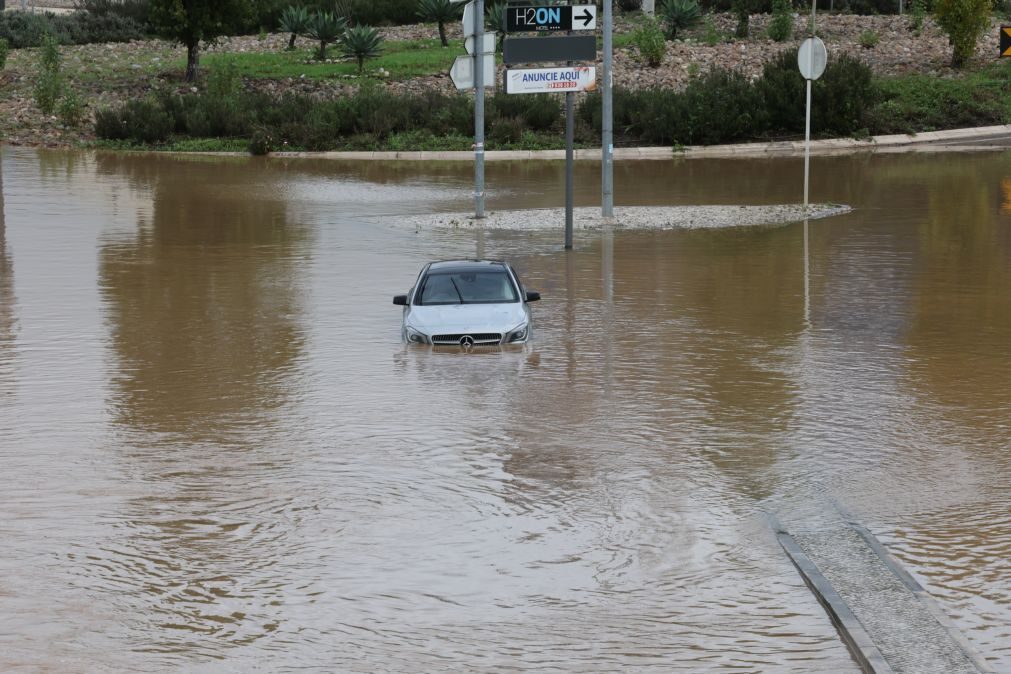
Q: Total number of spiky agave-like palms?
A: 6